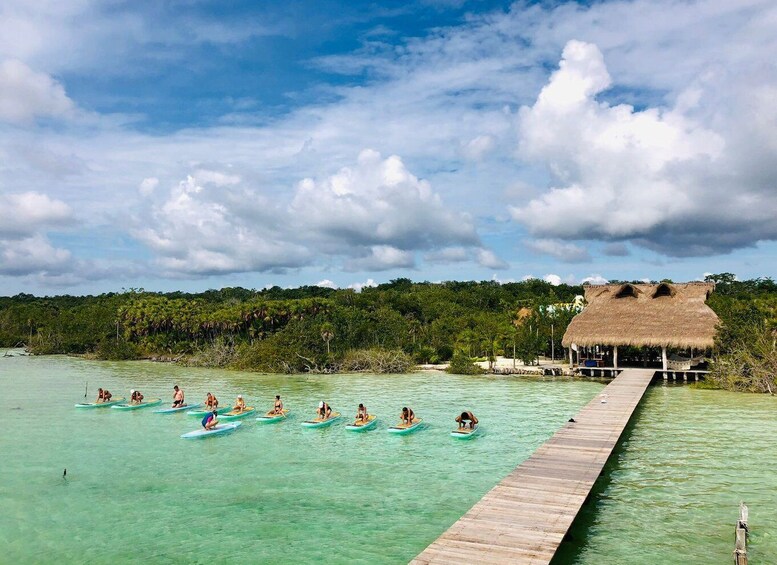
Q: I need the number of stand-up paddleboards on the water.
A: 11